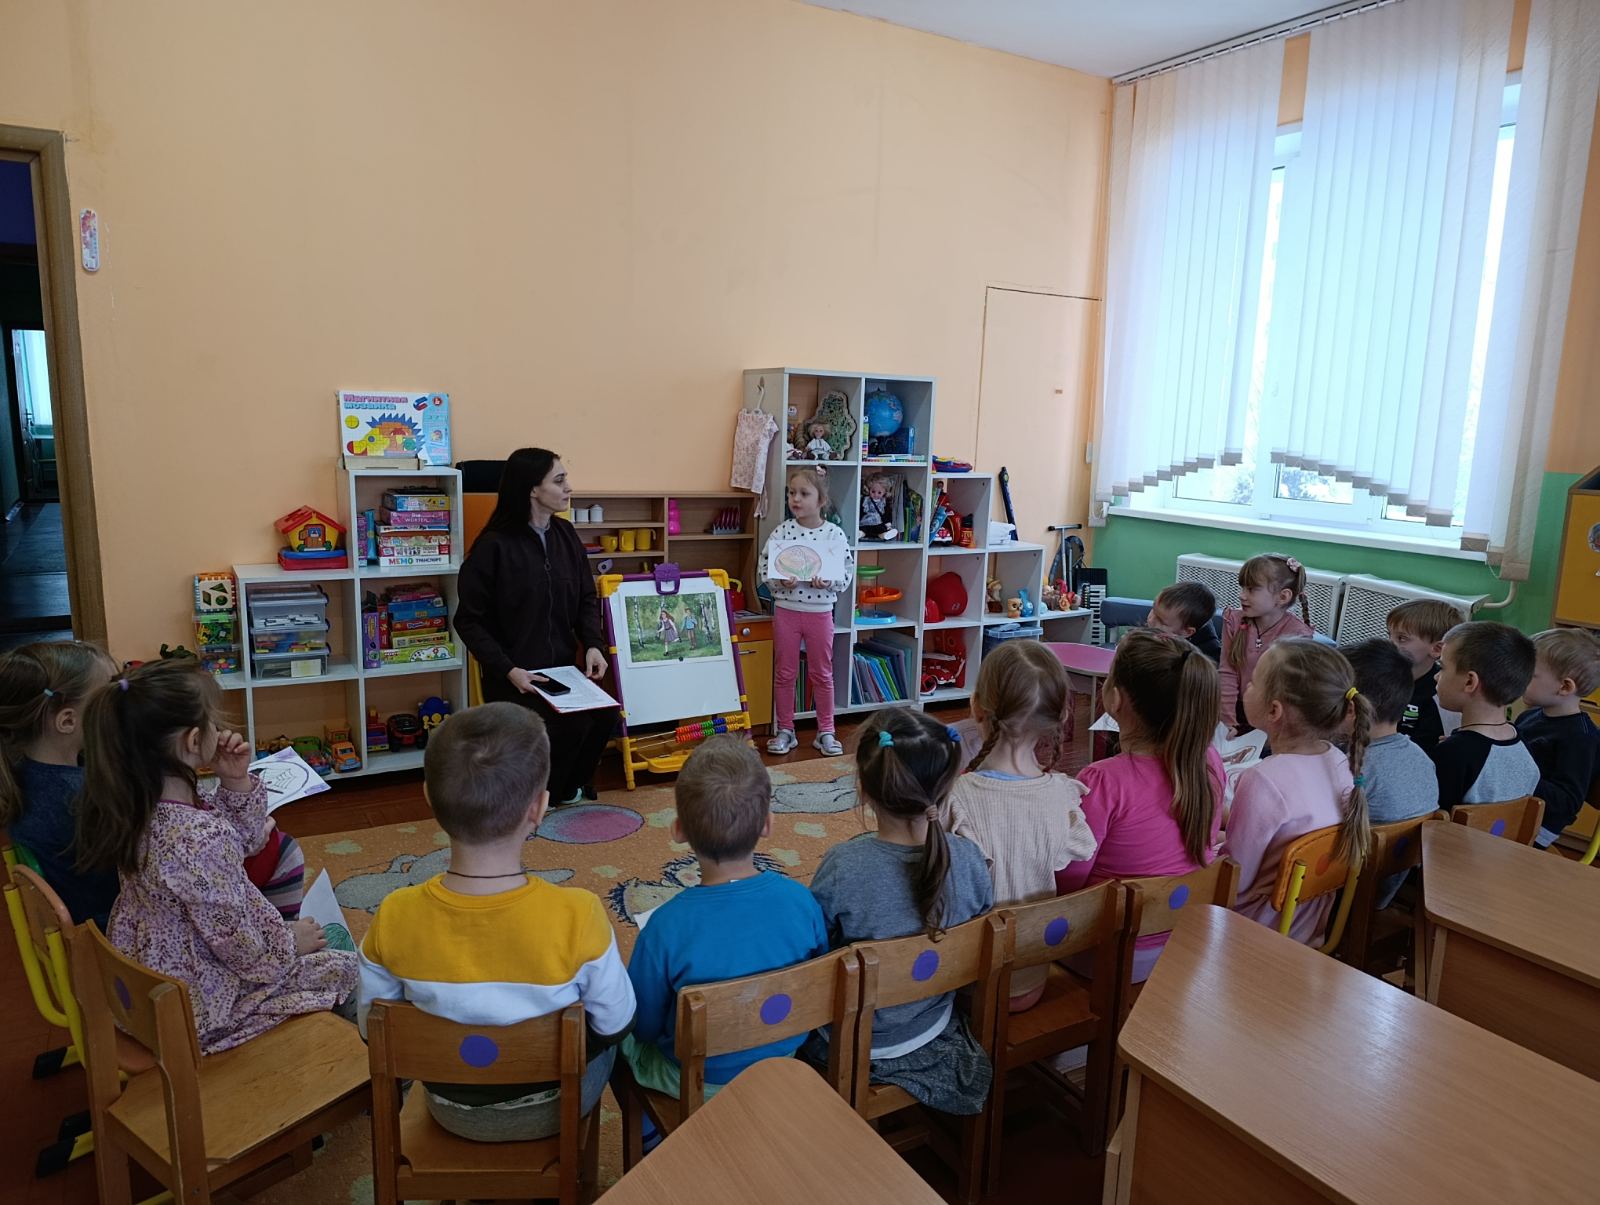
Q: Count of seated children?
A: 14